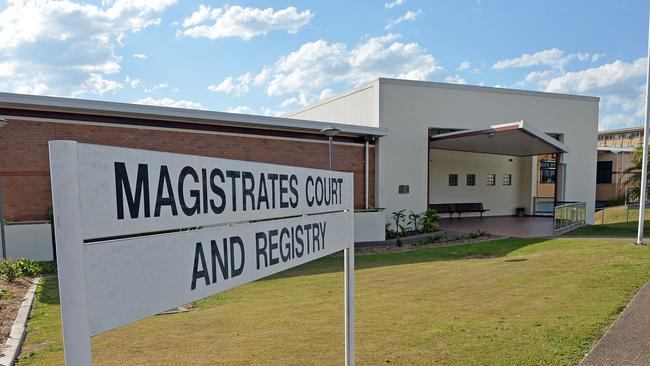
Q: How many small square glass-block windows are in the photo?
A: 4